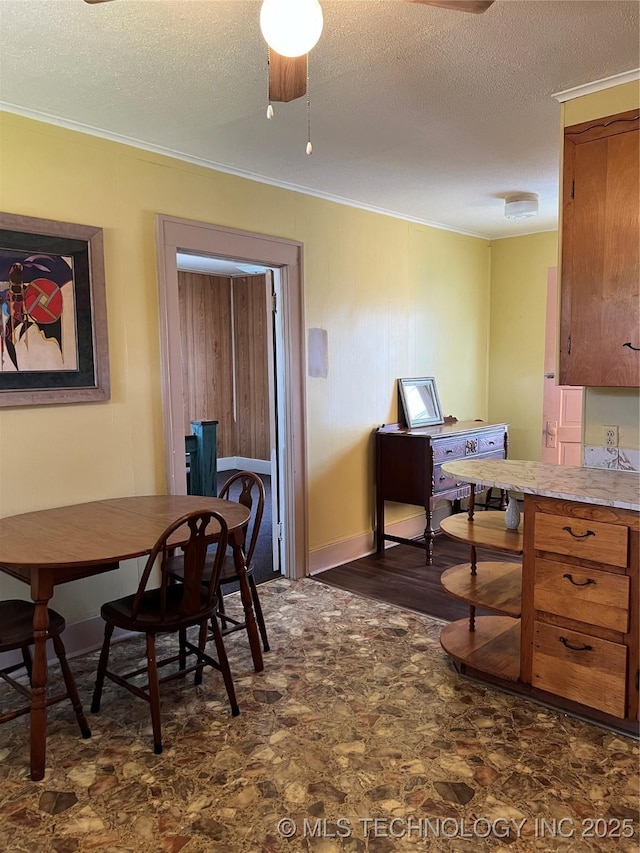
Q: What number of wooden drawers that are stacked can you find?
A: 3